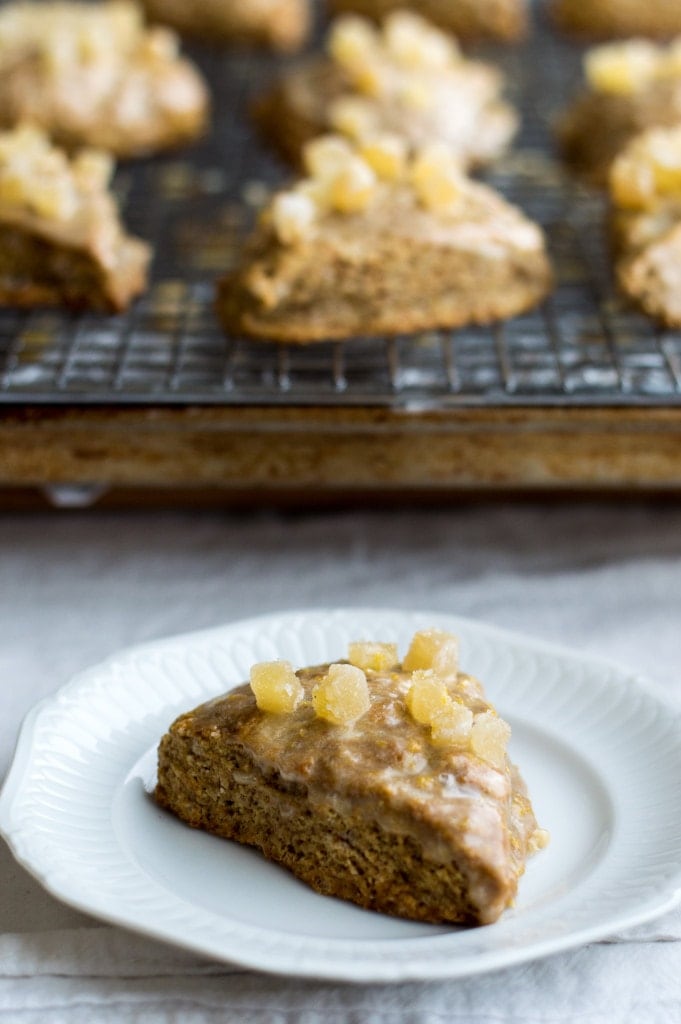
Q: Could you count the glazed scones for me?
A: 10